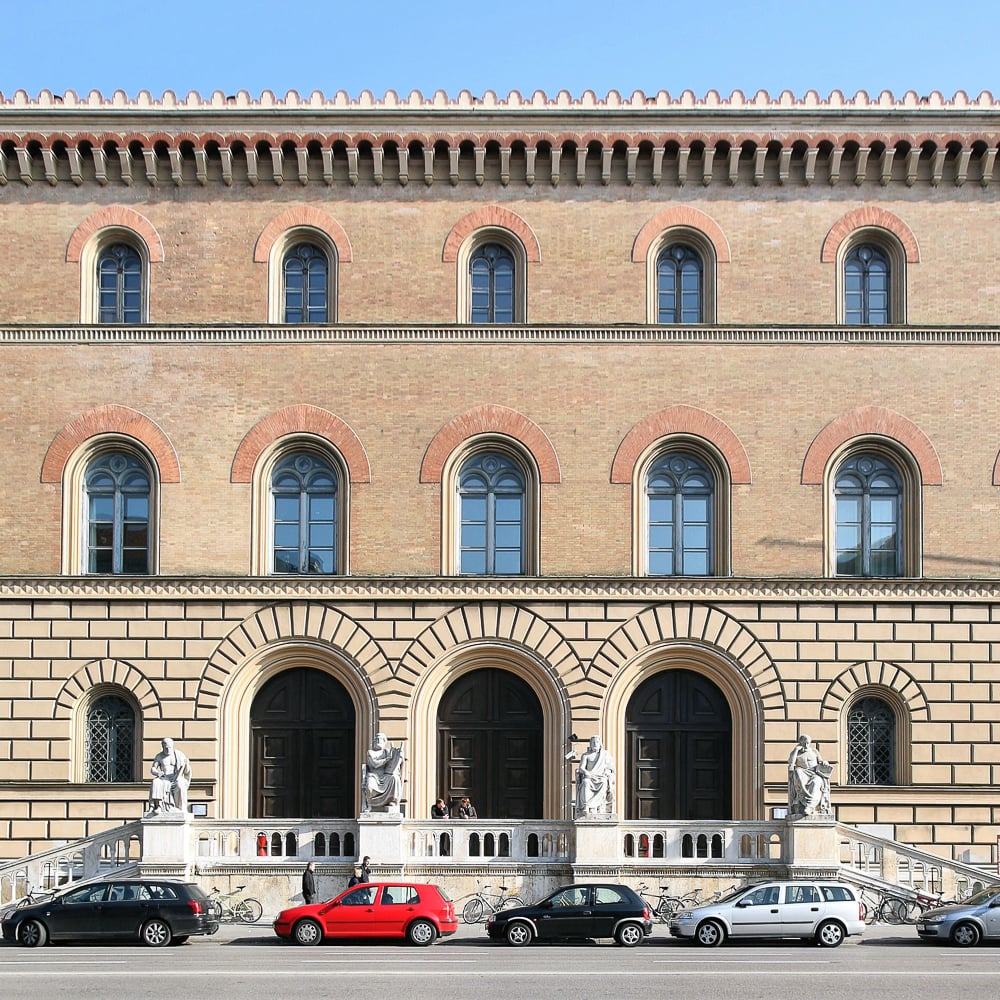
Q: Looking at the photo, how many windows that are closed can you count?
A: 12